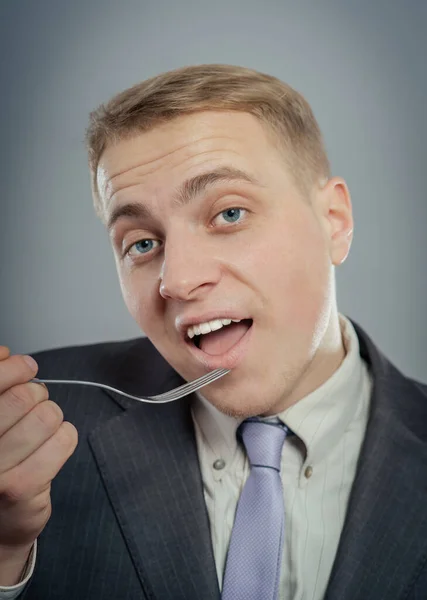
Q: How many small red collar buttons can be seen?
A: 0